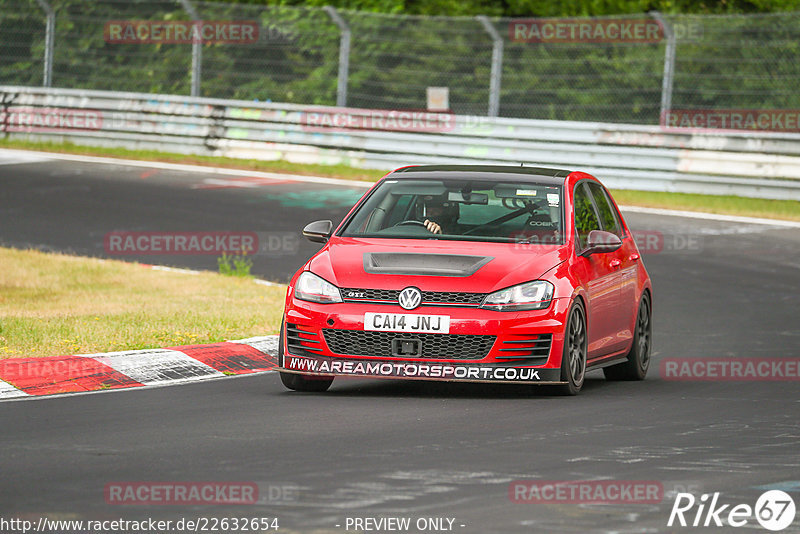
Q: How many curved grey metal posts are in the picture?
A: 5